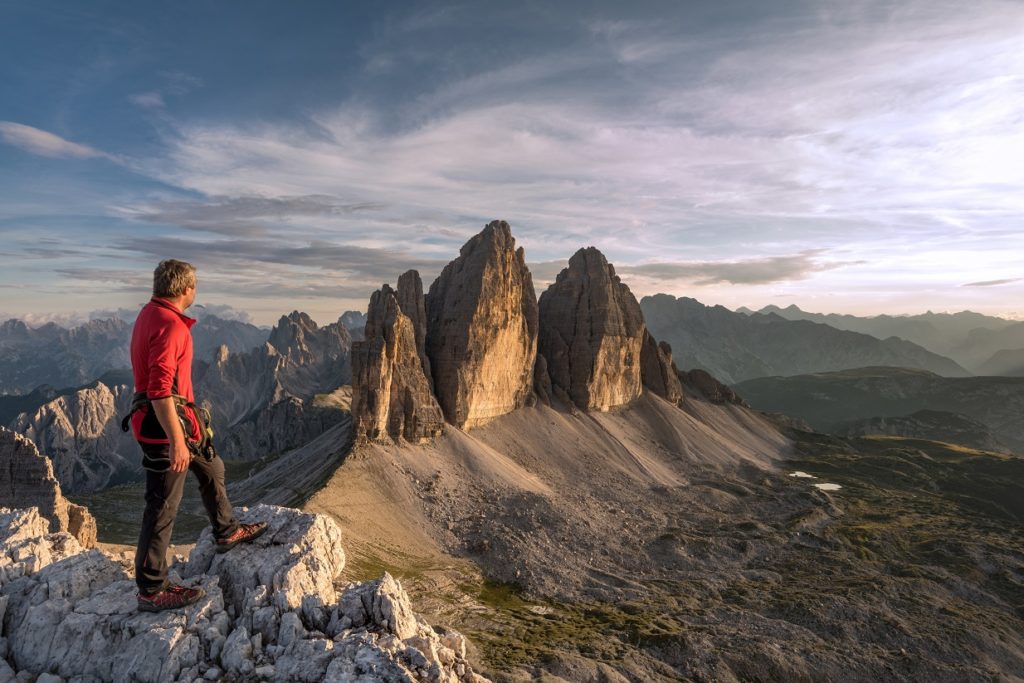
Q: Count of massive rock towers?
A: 3